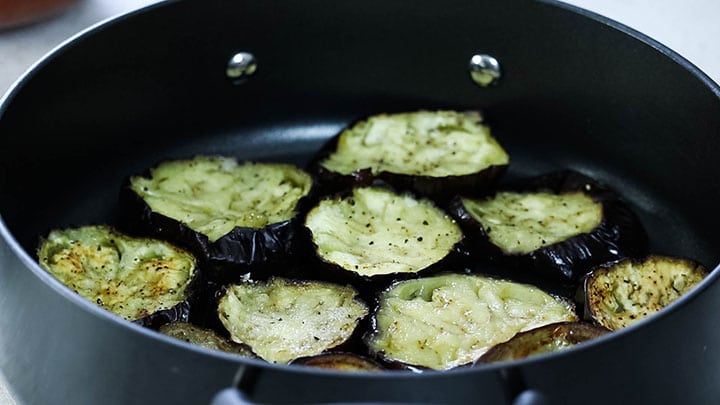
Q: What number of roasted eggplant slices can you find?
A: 11